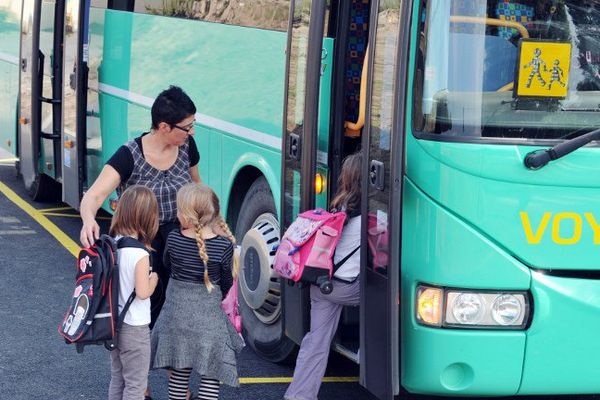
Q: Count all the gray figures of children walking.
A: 2